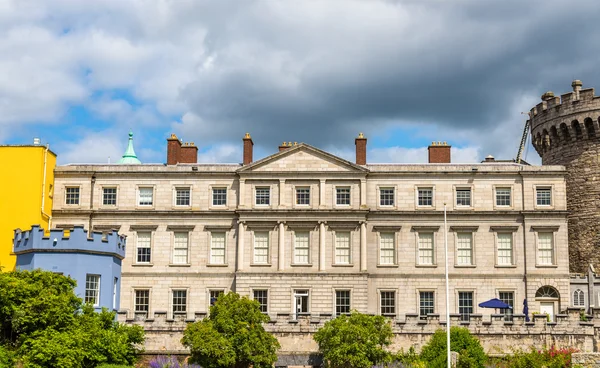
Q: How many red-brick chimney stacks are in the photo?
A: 6